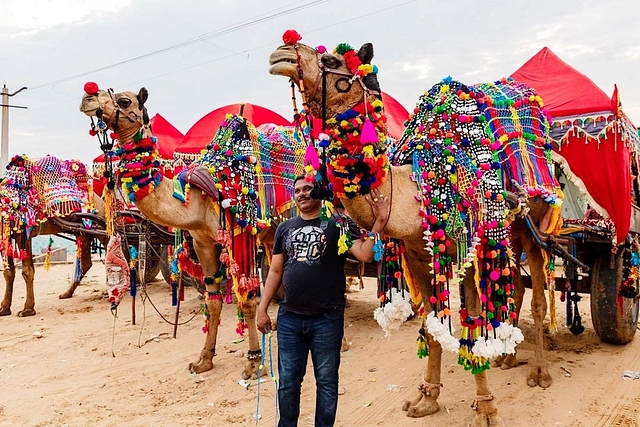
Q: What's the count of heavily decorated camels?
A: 3